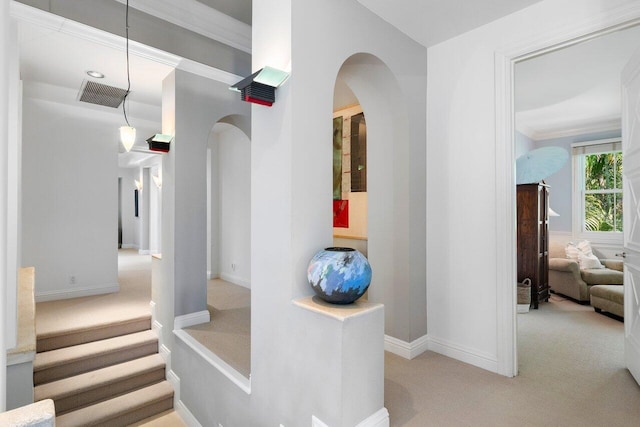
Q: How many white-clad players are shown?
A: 0